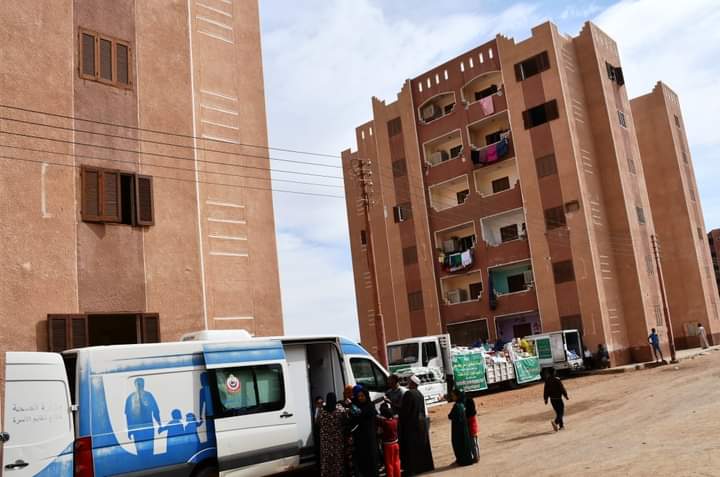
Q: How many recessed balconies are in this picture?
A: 12